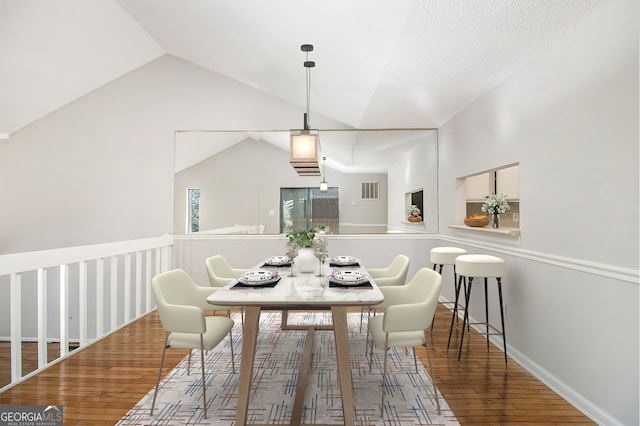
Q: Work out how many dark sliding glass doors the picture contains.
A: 1